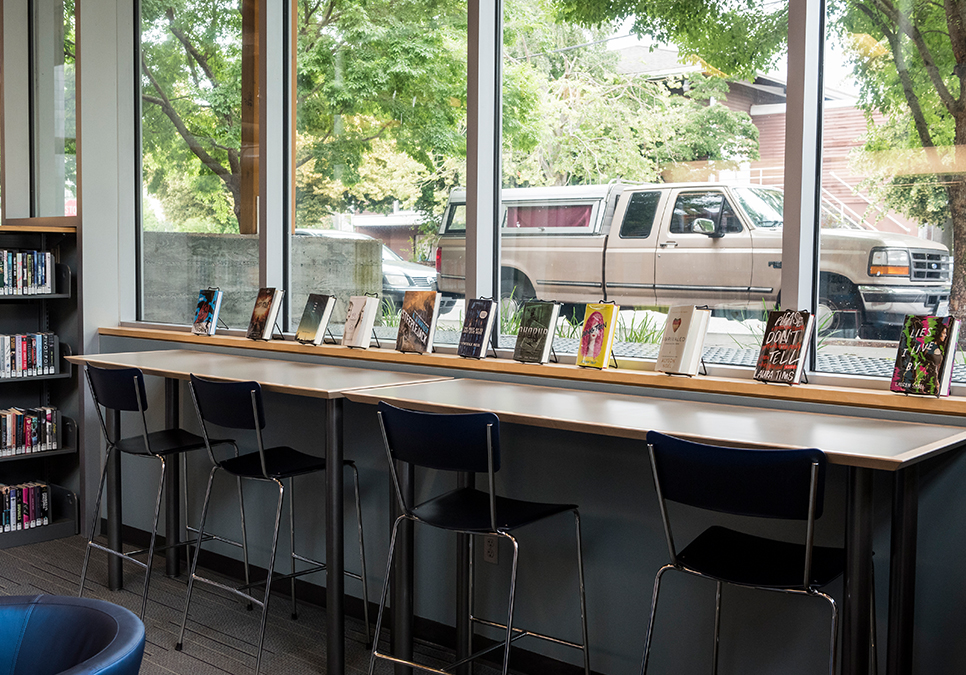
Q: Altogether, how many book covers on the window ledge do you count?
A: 11